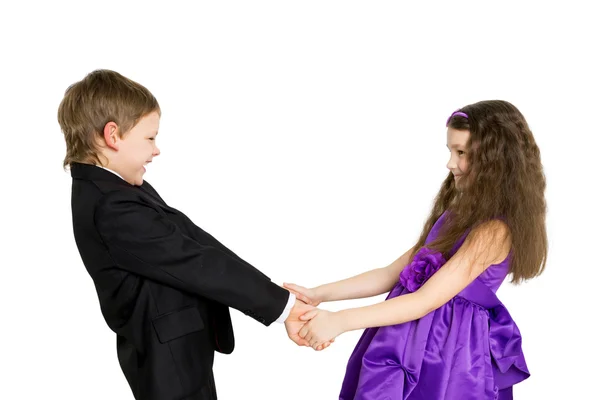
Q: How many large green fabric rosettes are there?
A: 0